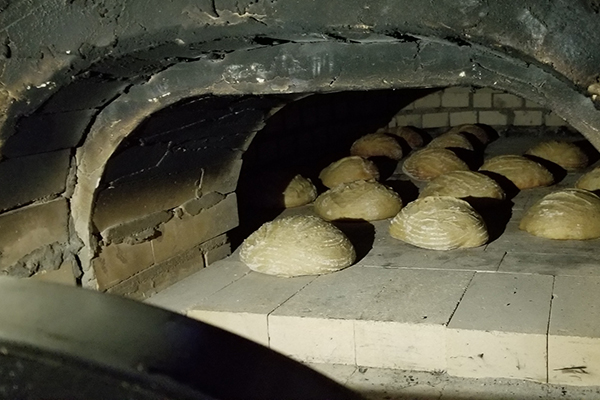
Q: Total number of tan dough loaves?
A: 15